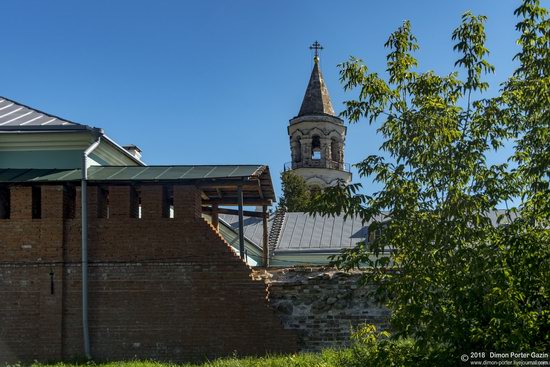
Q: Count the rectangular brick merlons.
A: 6